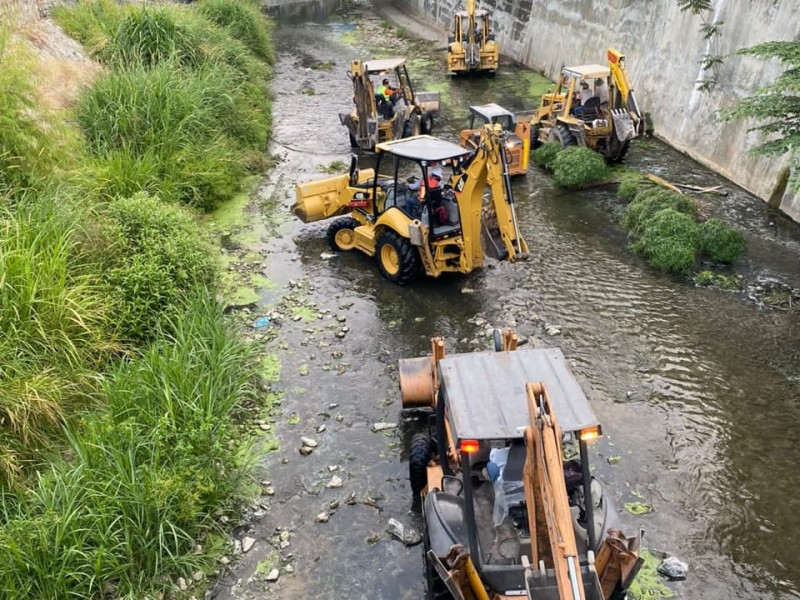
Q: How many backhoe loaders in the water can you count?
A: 5